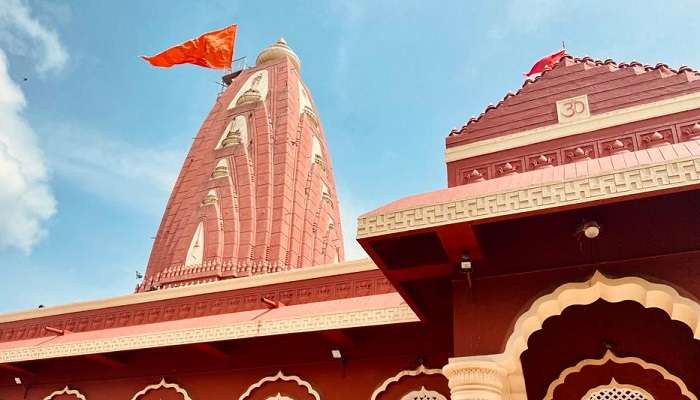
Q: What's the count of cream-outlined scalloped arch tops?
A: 6